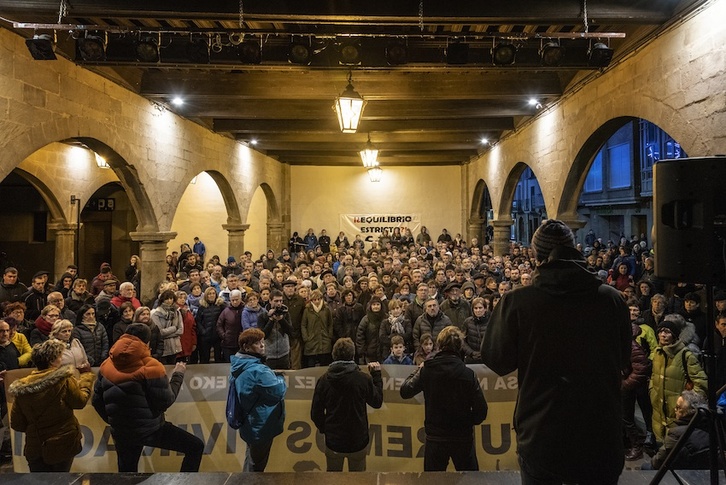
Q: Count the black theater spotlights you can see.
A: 12